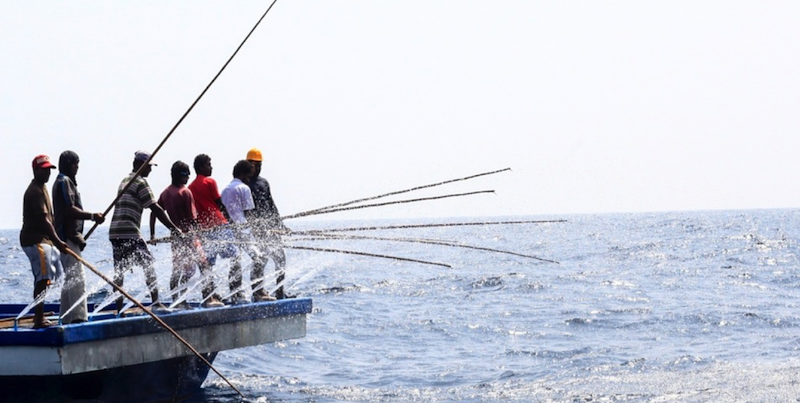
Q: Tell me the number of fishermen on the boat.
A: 7